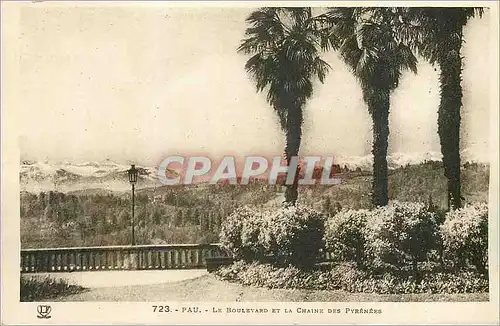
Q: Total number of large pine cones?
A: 0